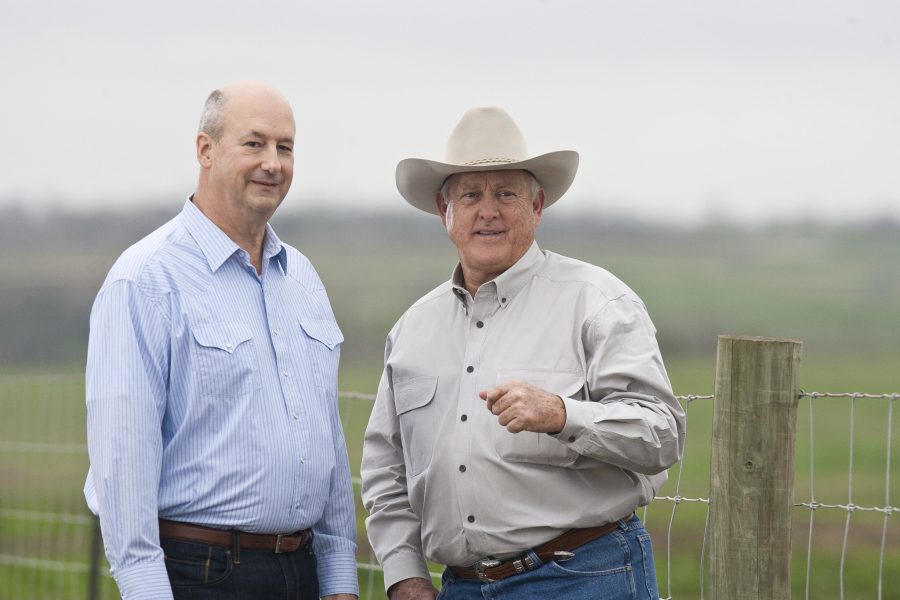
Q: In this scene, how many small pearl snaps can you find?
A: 7